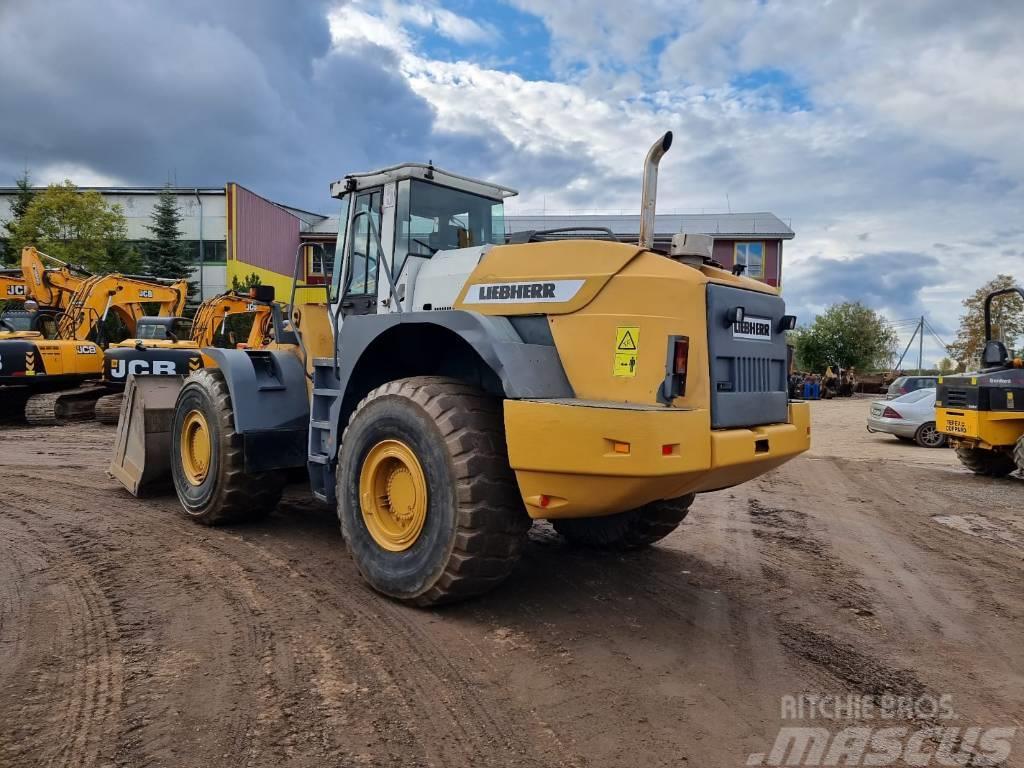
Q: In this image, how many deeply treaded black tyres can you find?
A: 5